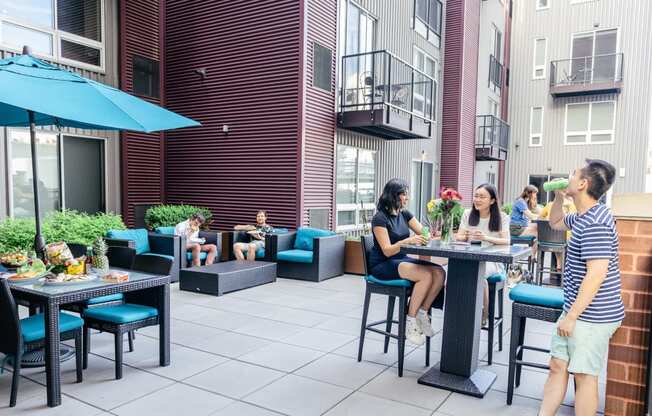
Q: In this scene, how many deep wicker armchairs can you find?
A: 4